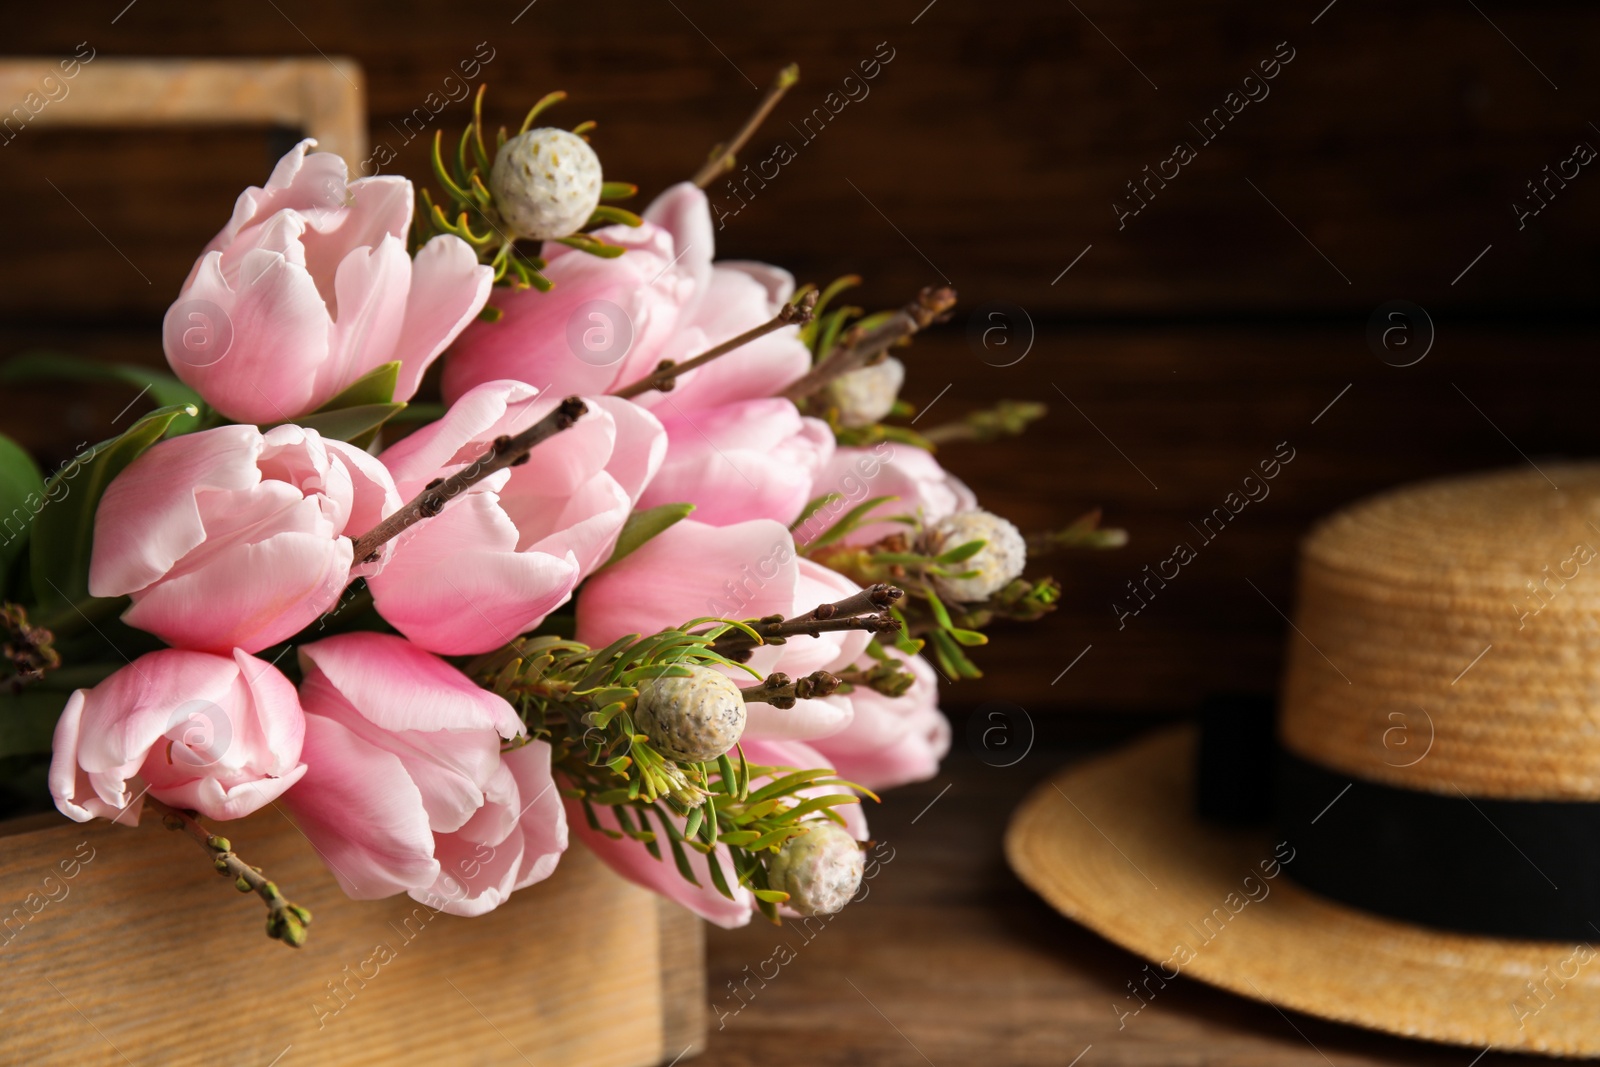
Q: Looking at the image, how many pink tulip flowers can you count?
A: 12